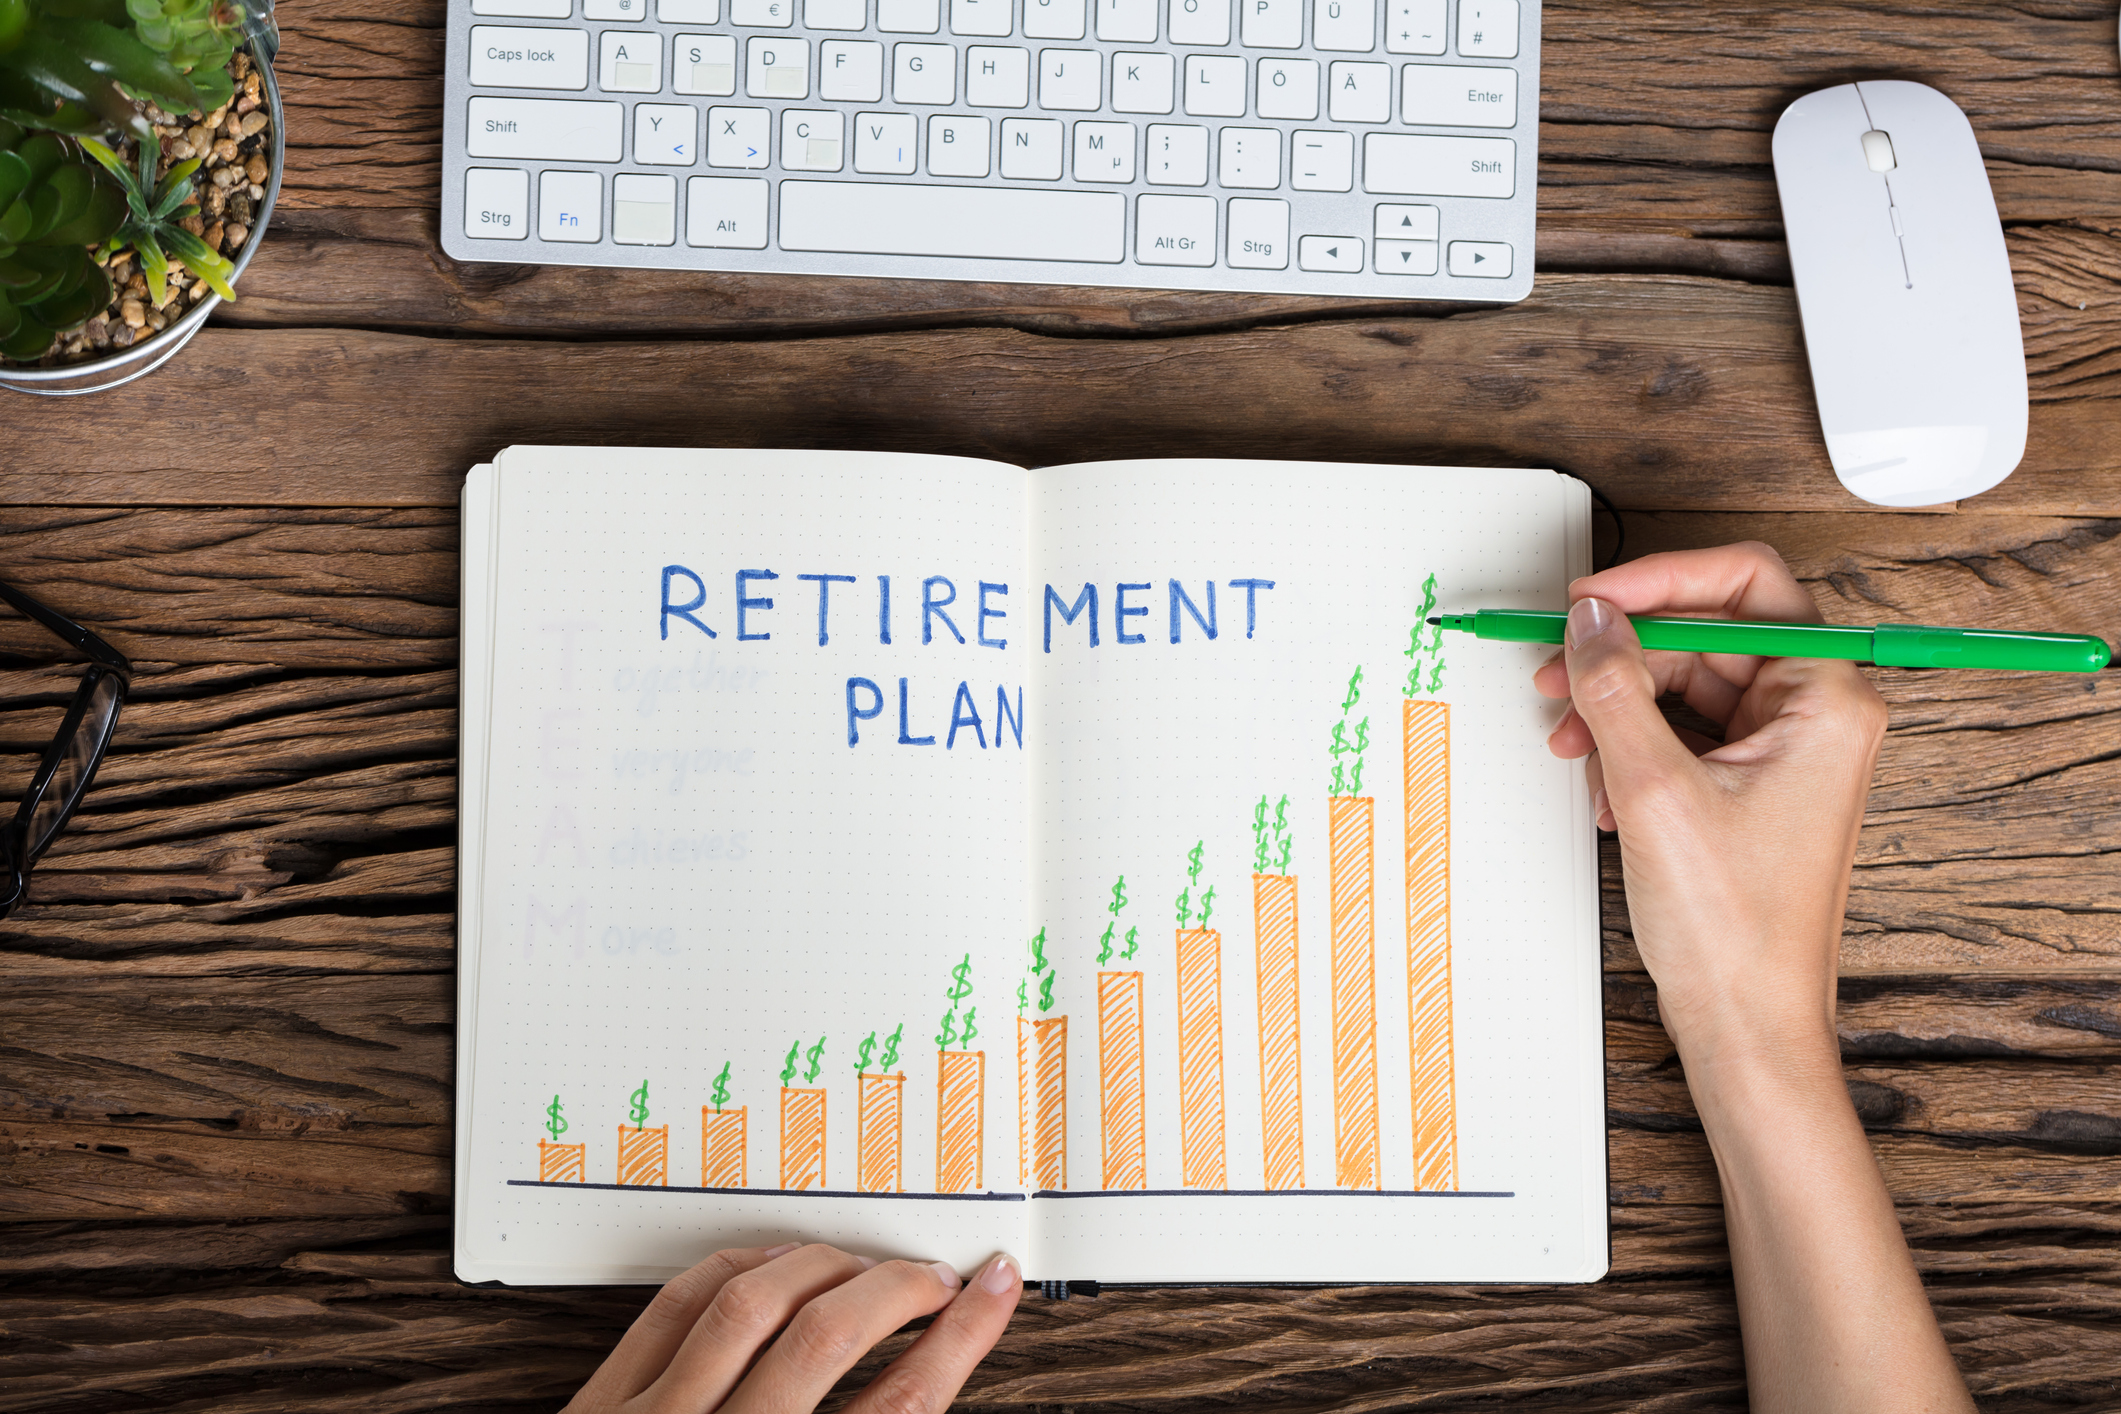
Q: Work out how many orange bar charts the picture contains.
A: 12